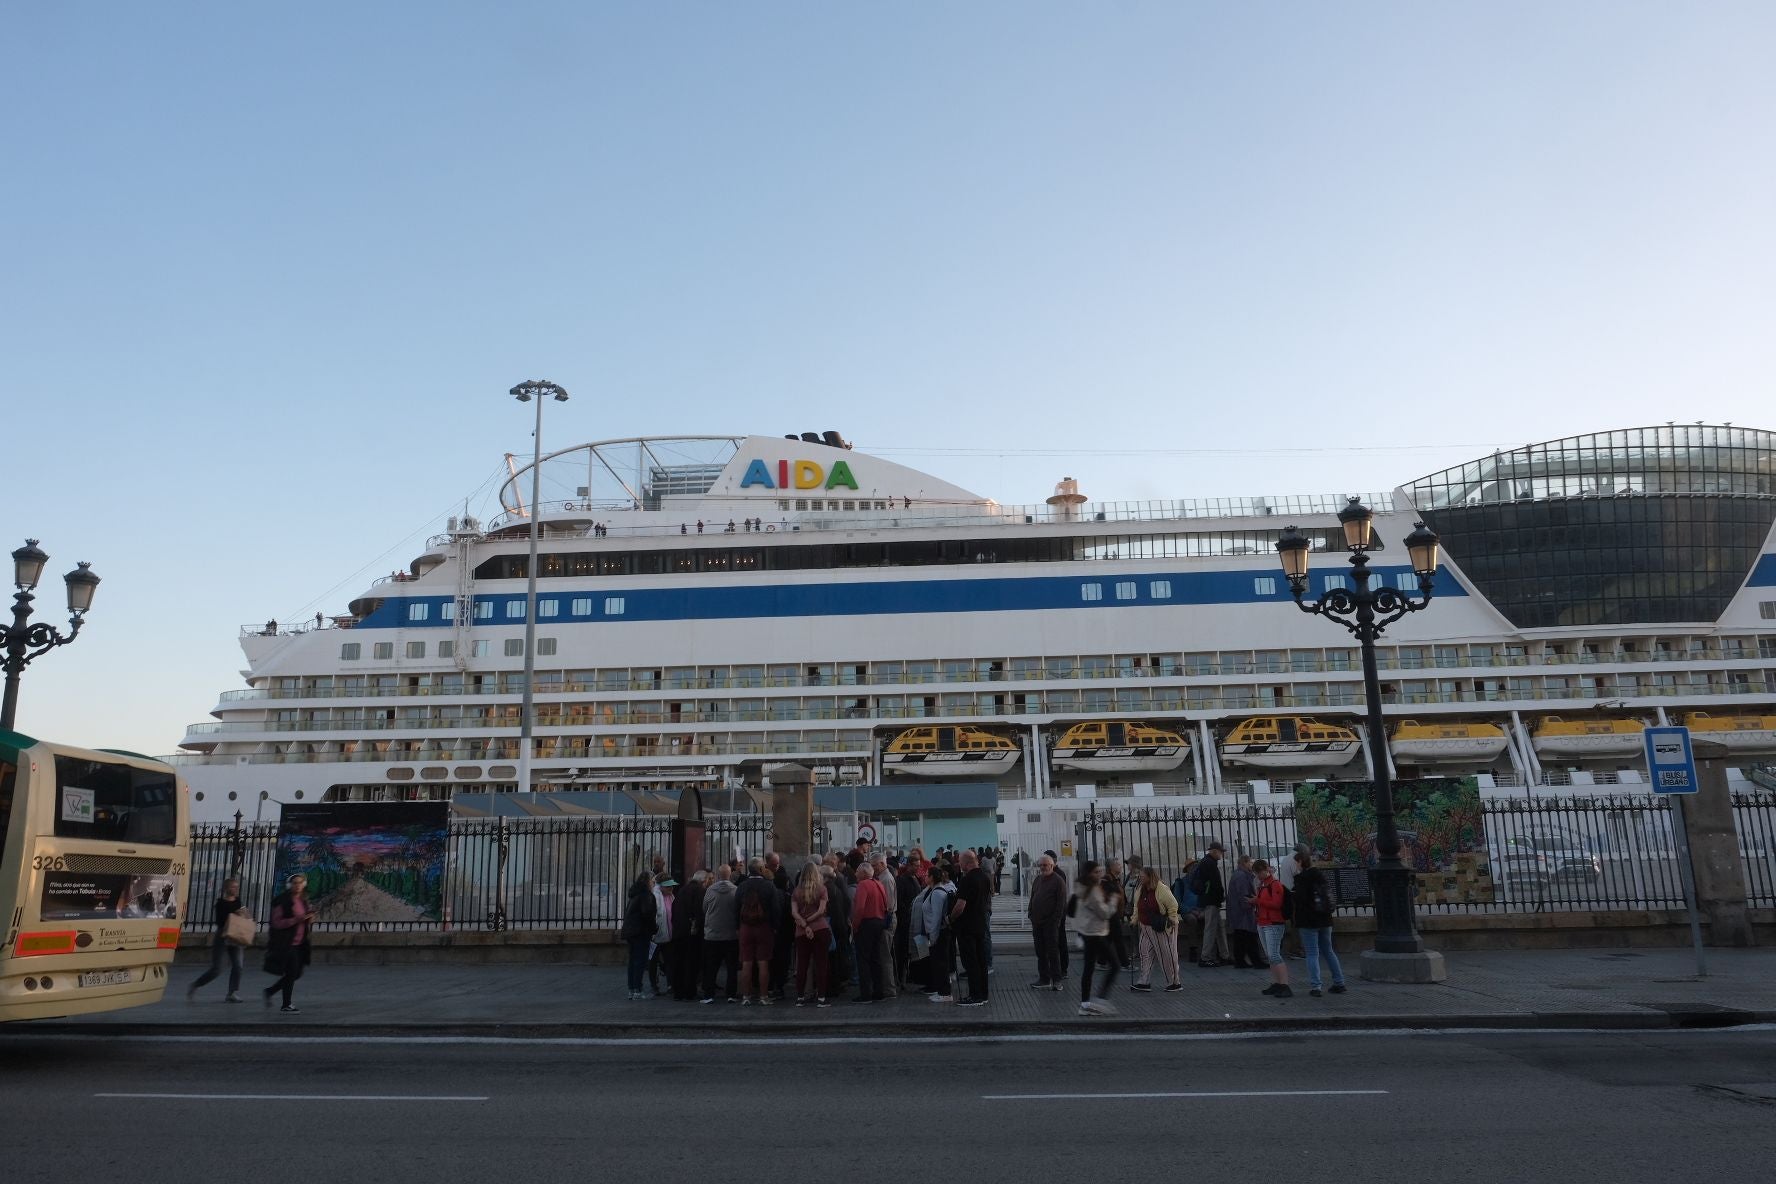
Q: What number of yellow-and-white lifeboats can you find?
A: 6